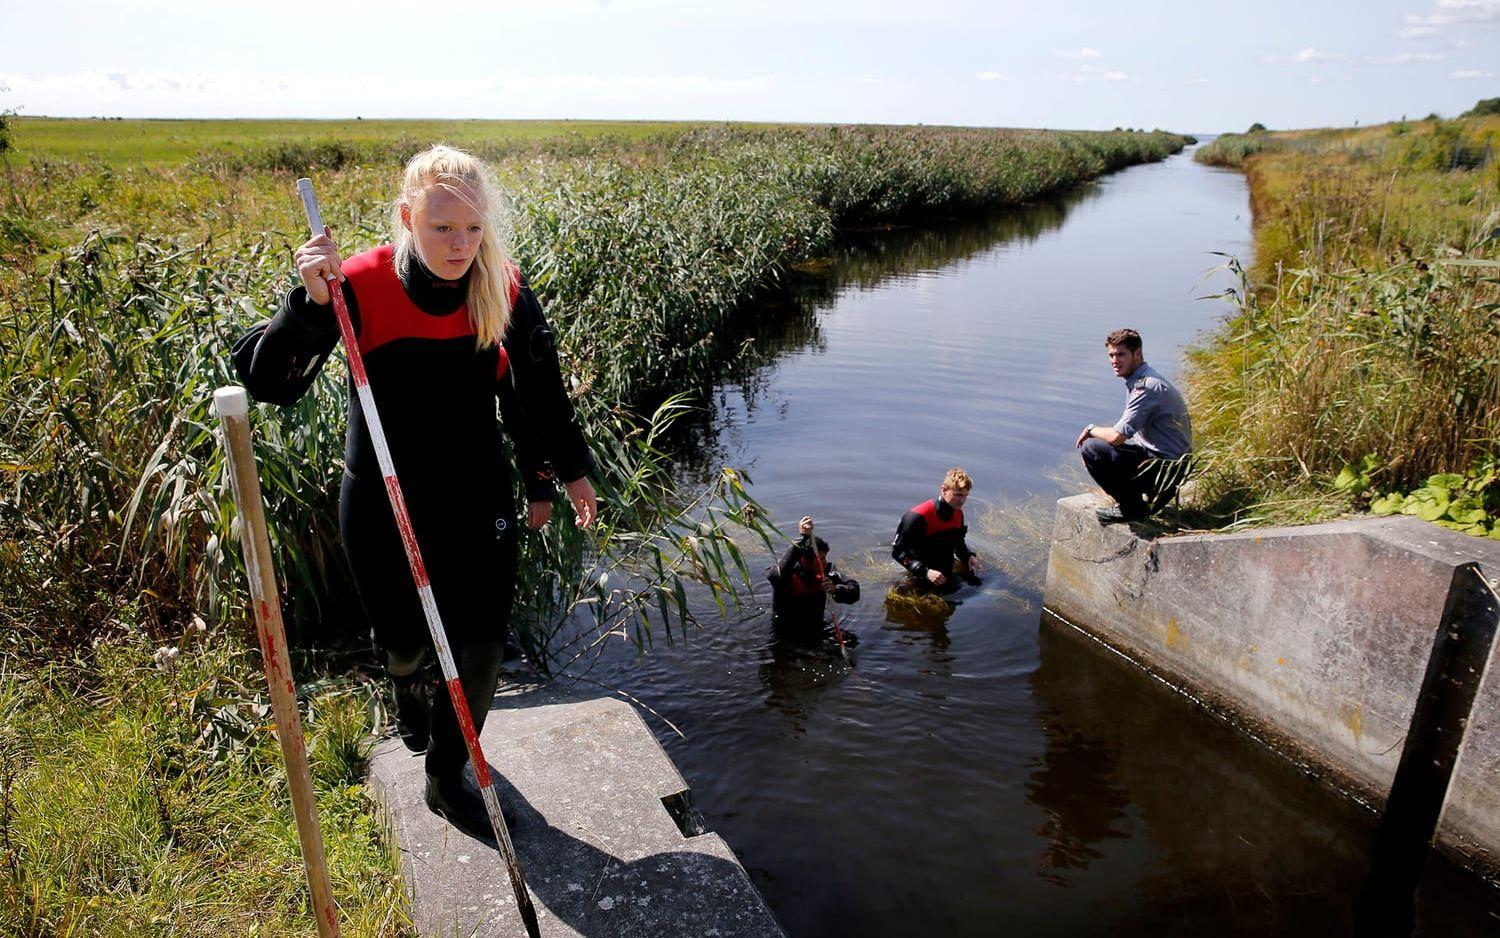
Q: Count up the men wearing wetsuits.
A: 2